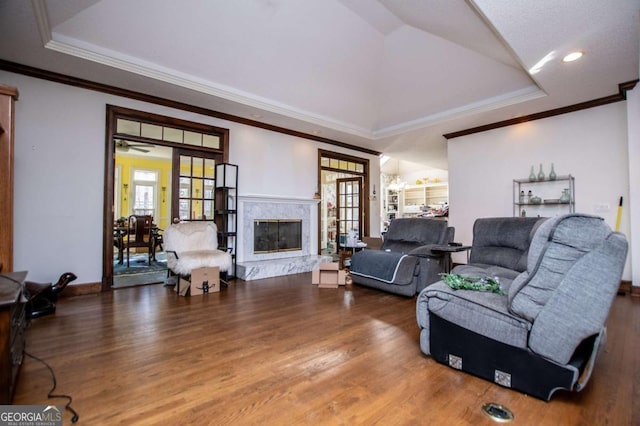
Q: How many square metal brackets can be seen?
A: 2